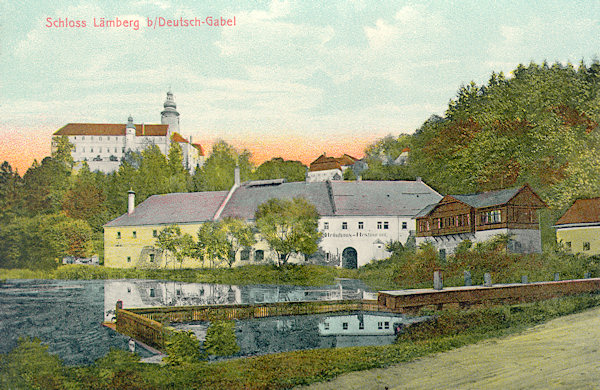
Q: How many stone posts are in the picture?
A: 6